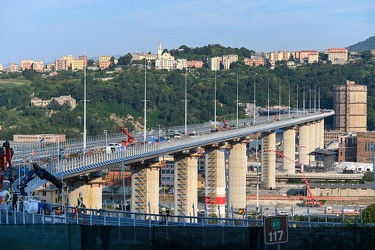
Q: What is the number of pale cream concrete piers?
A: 11